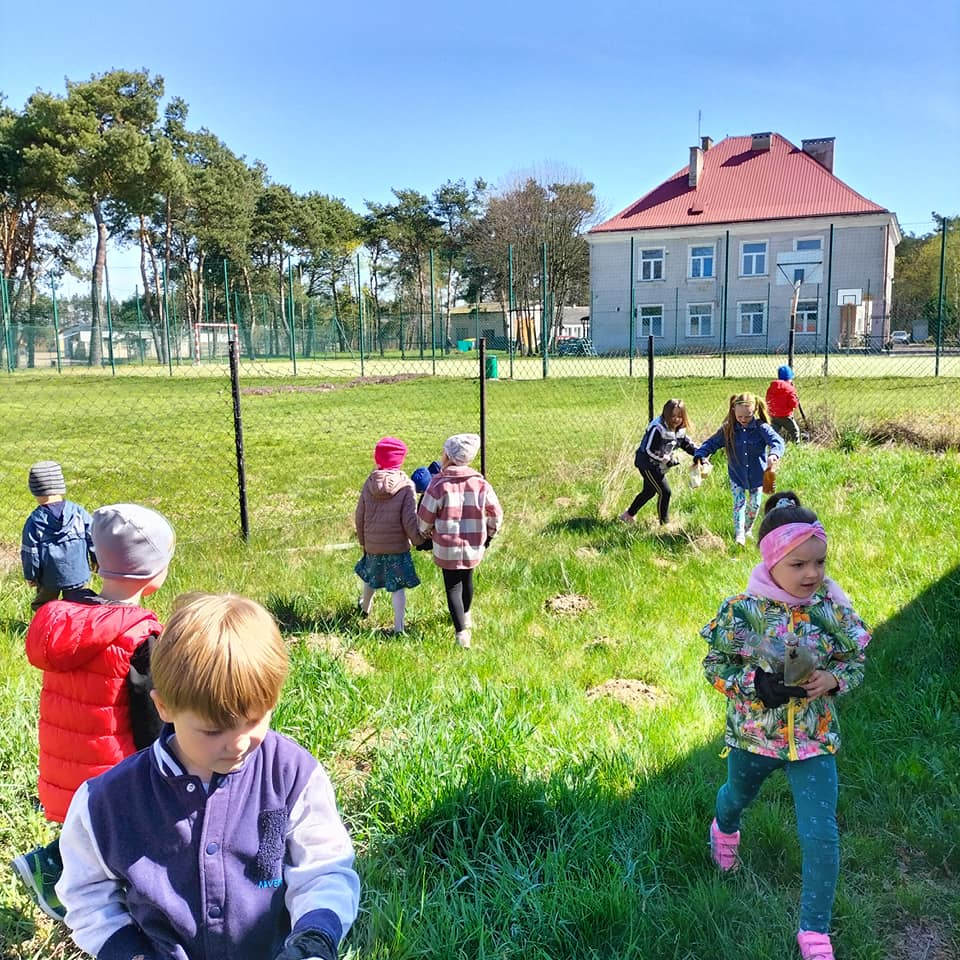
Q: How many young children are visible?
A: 11